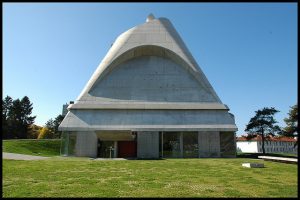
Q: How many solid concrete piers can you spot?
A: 3